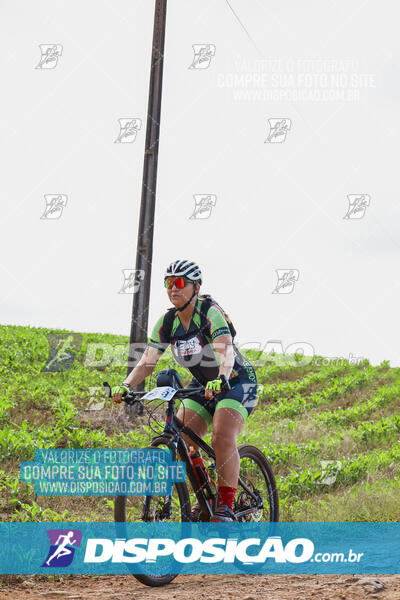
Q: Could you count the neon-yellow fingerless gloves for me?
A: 2